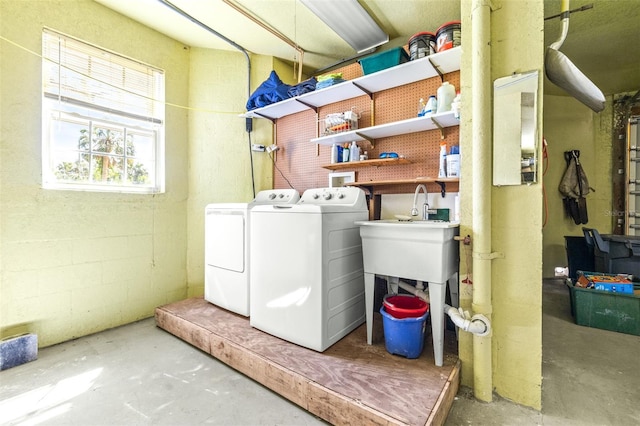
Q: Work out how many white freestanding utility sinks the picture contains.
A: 1